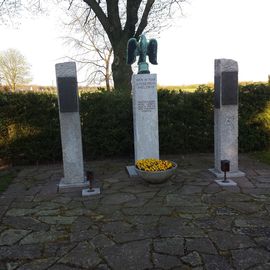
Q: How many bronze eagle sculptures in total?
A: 1